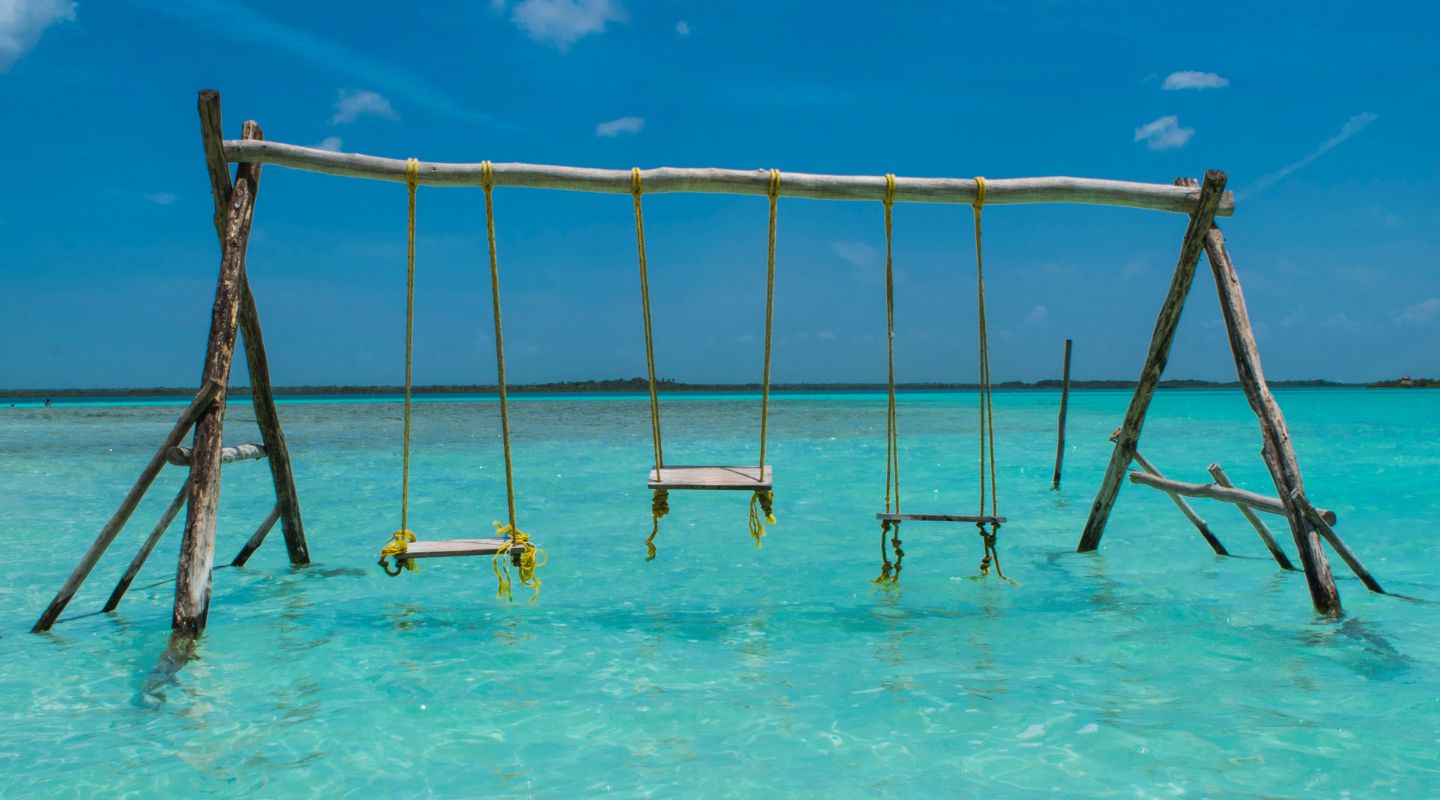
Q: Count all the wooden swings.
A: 3